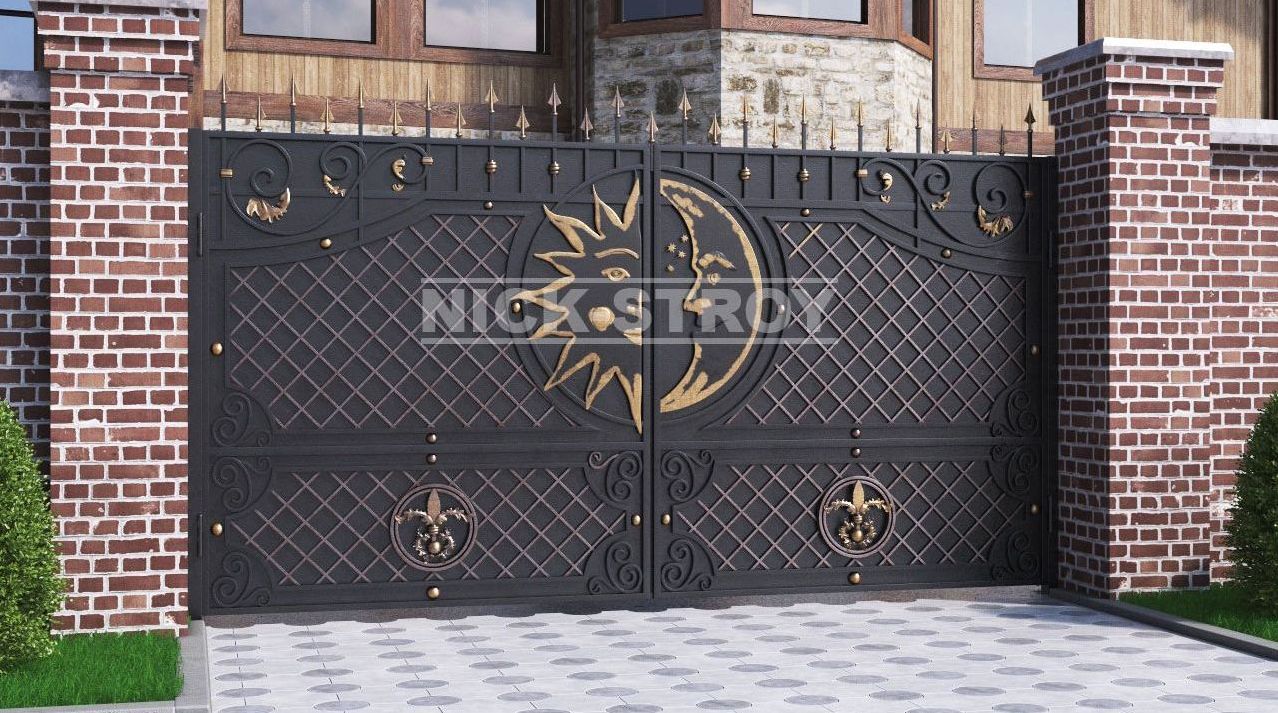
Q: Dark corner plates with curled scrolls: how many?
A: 10